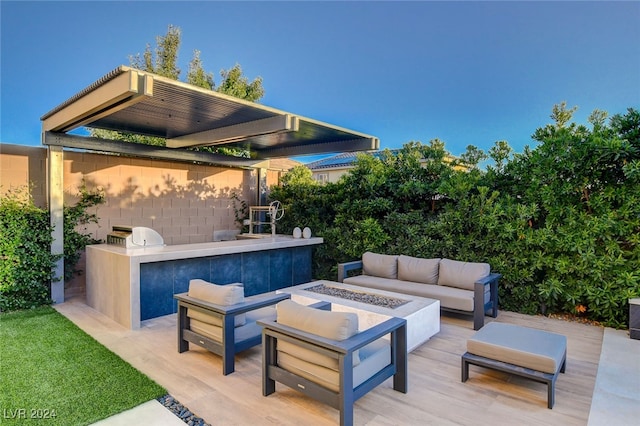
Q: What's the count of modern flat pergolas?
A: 1